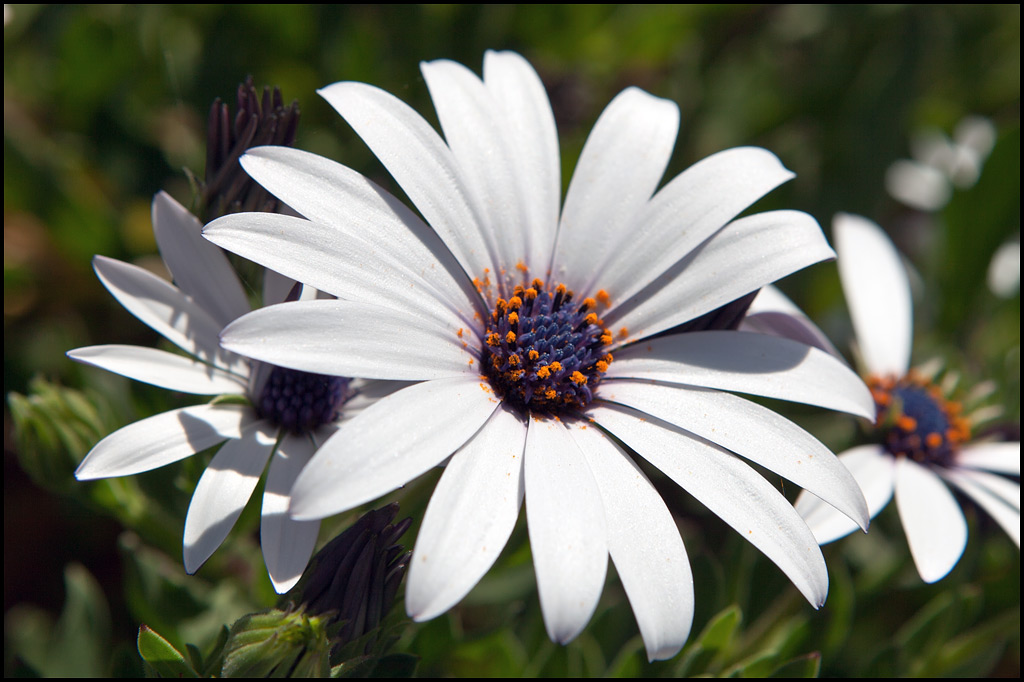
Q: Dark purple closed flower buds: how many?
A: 2